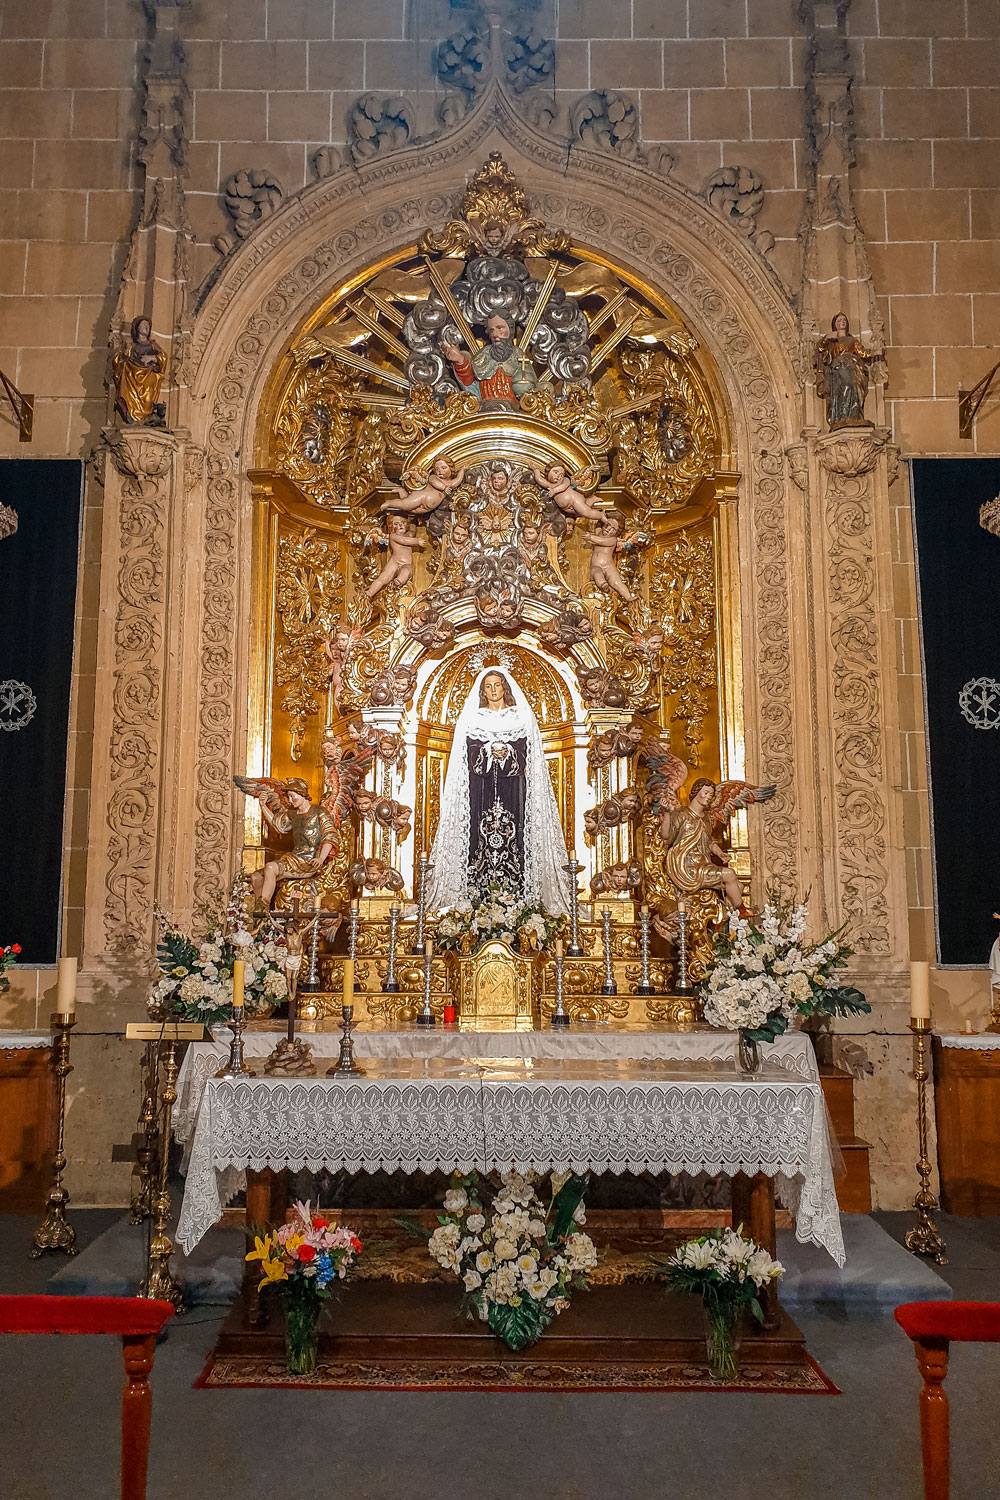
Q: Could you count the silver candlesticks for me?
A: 12